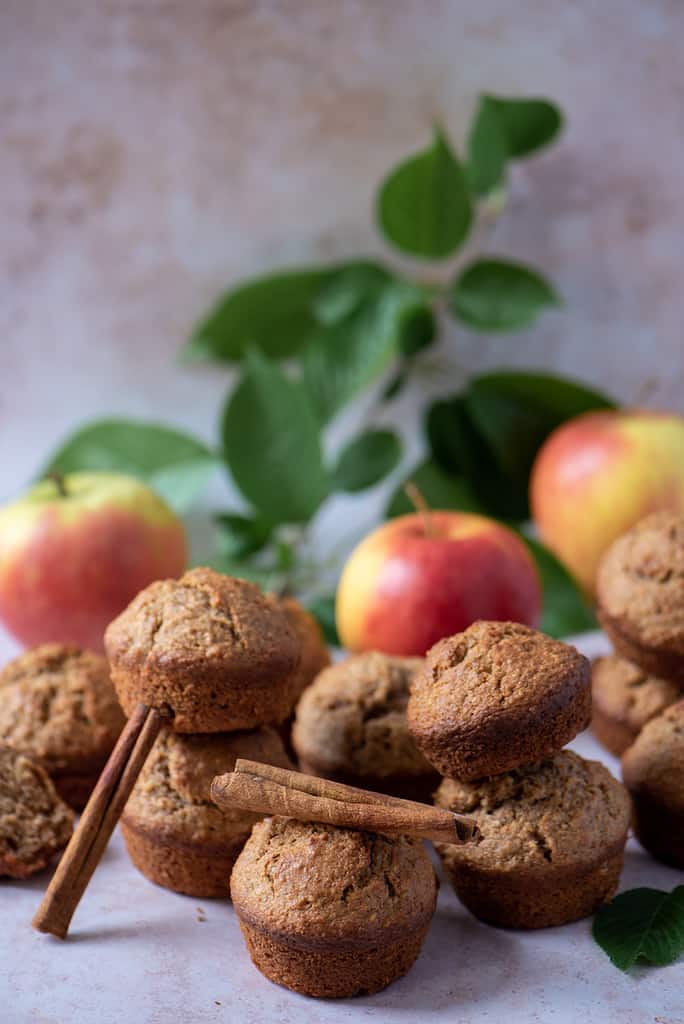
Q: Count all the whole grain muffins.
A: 12